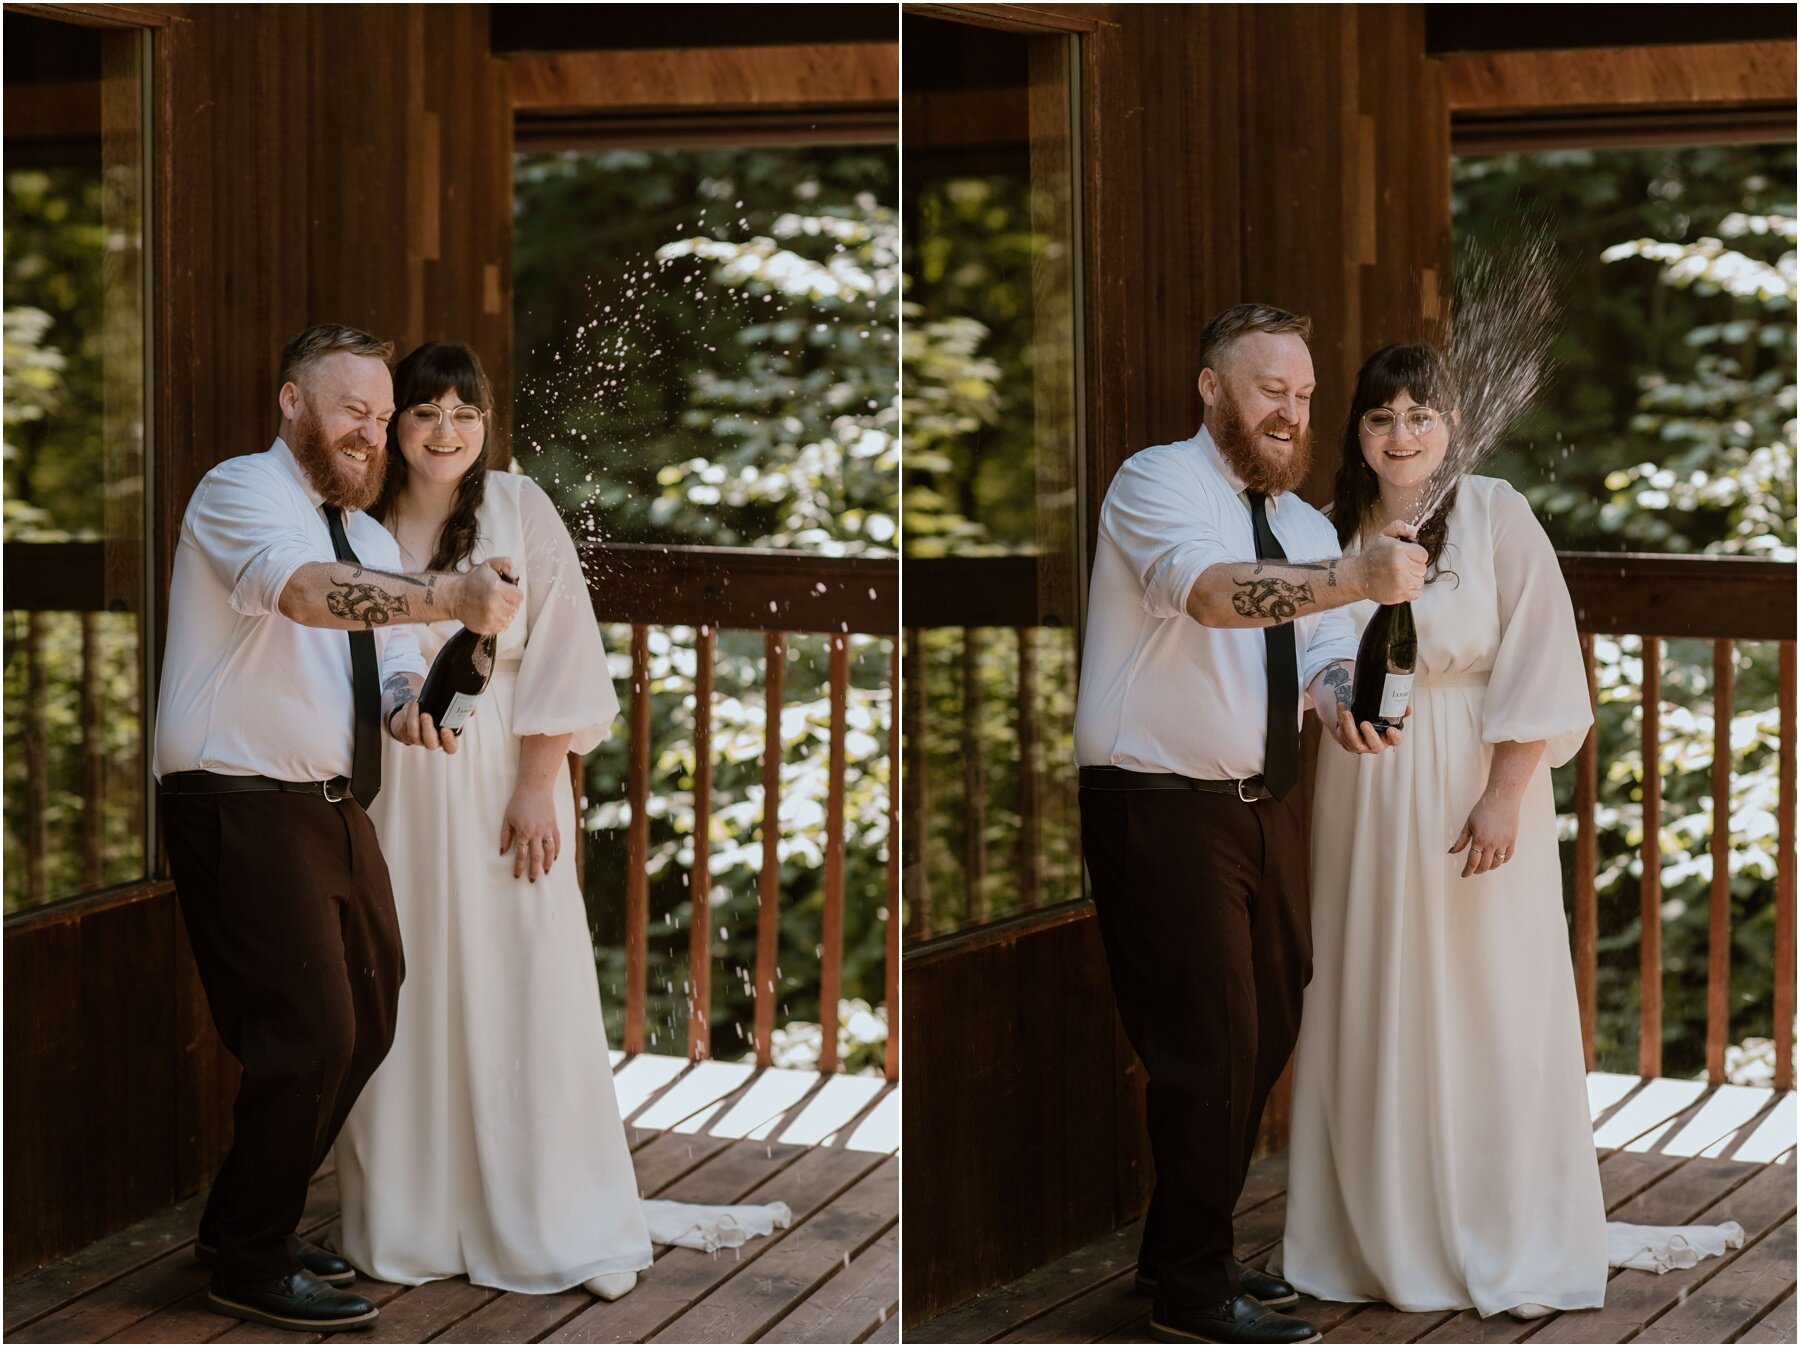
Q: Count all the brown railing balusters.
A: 10